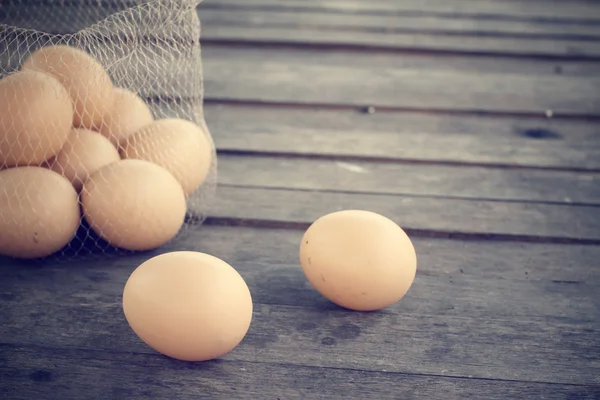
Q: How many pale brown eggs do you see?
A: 9